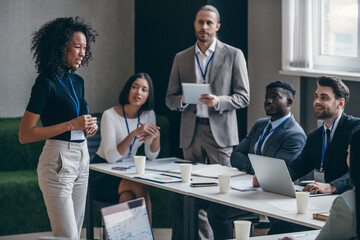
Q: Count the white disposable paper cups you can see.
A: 5